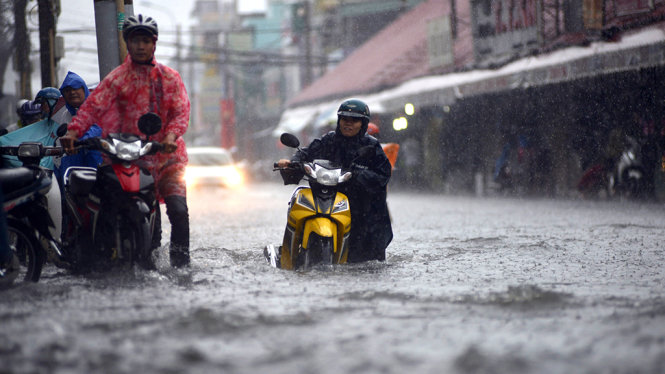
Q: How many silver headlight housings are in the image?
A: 2